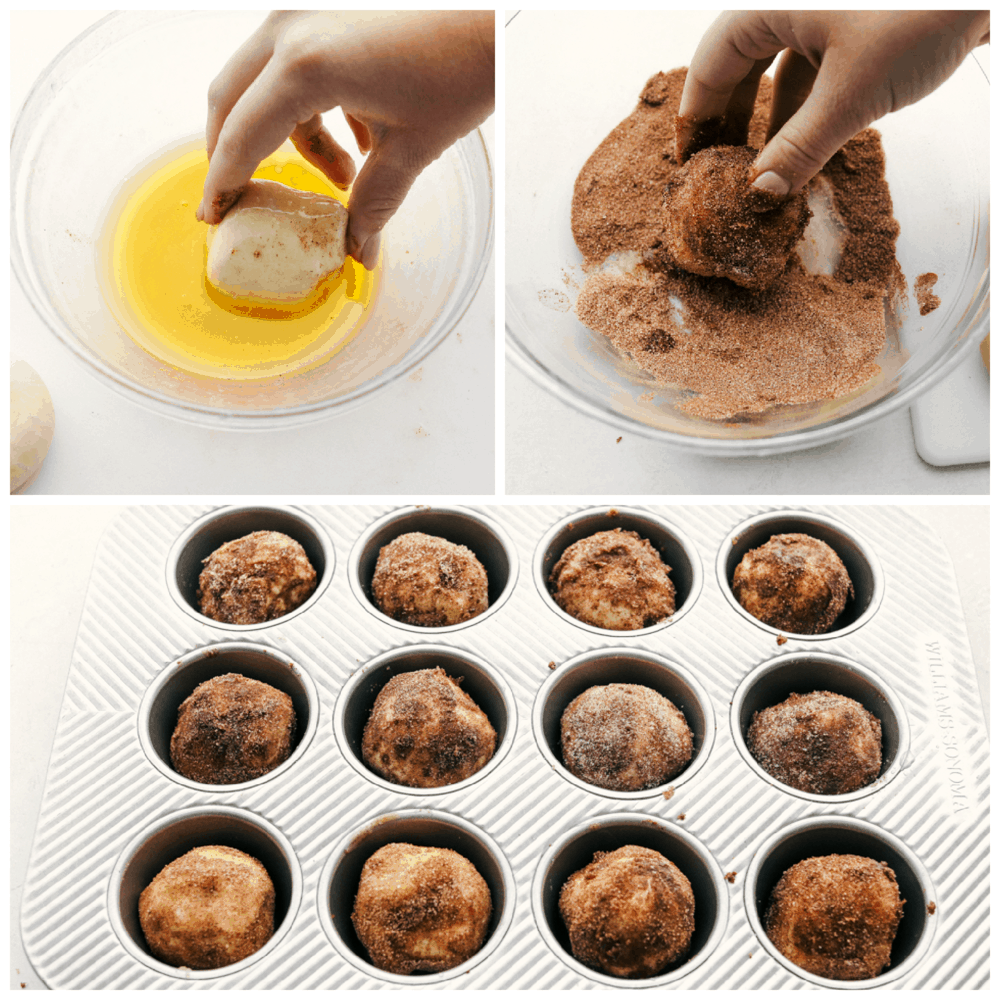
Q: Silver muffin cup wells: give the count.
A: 12